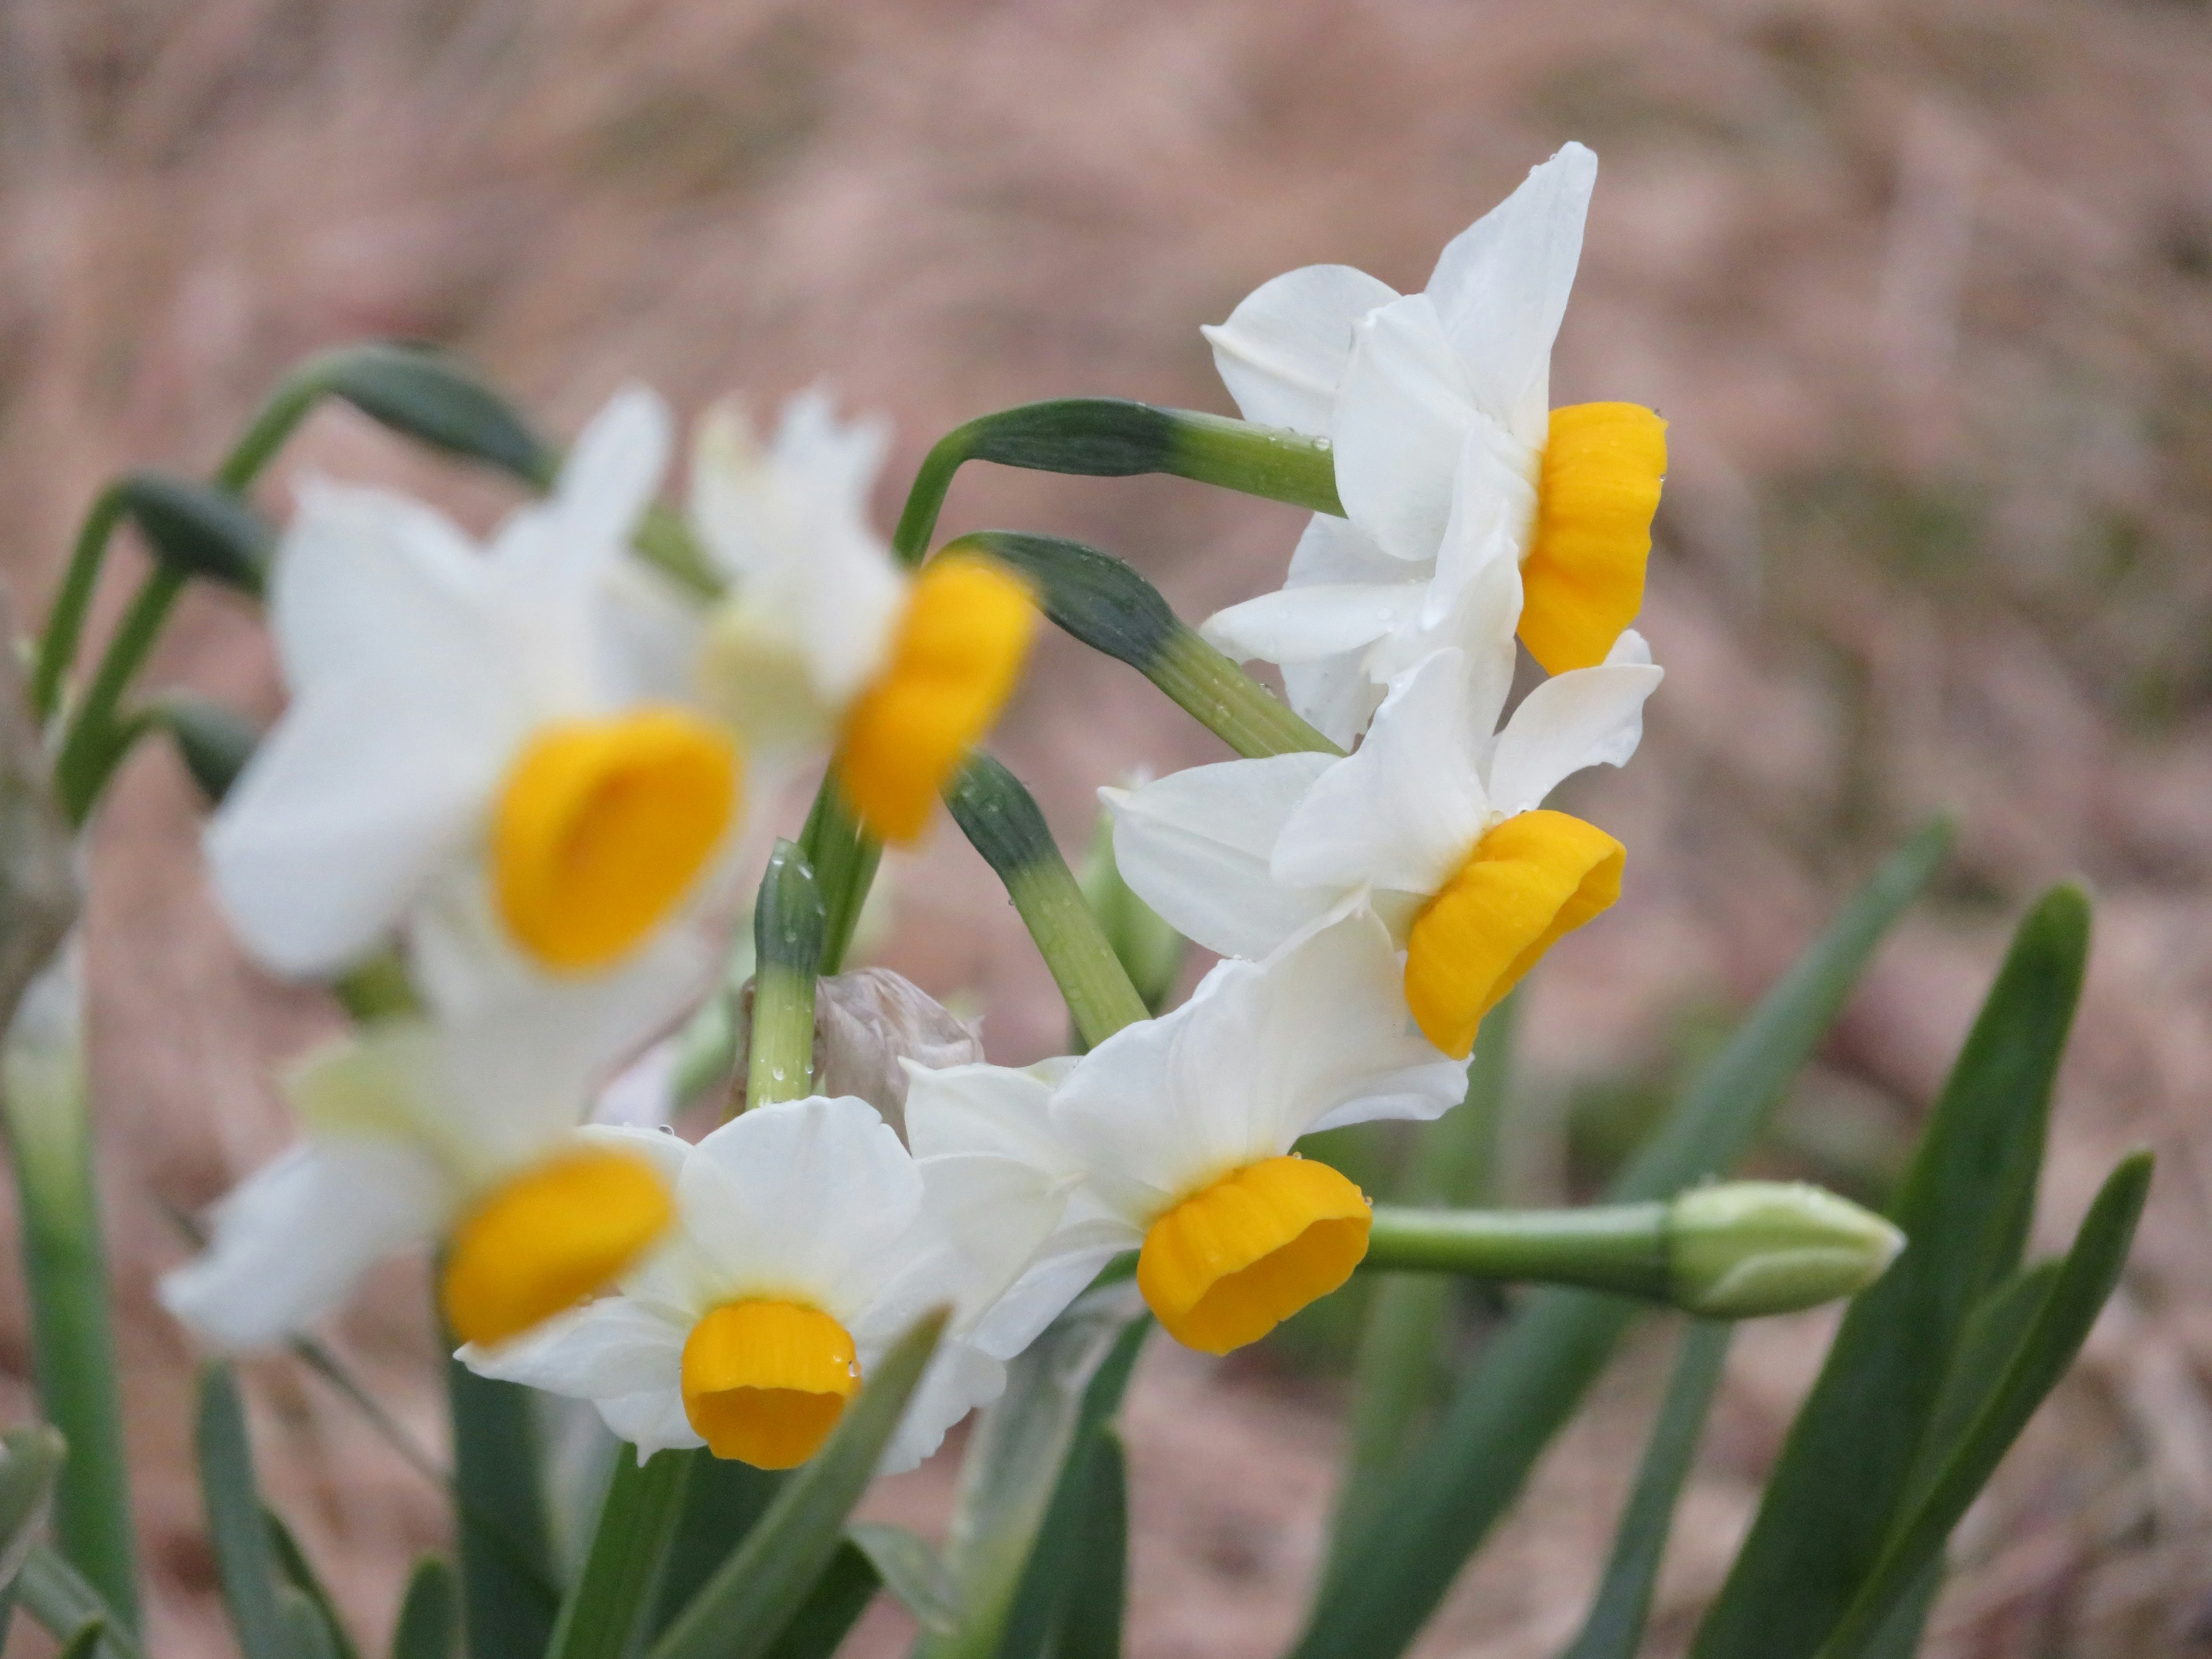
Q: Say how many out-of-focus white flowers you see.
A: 3